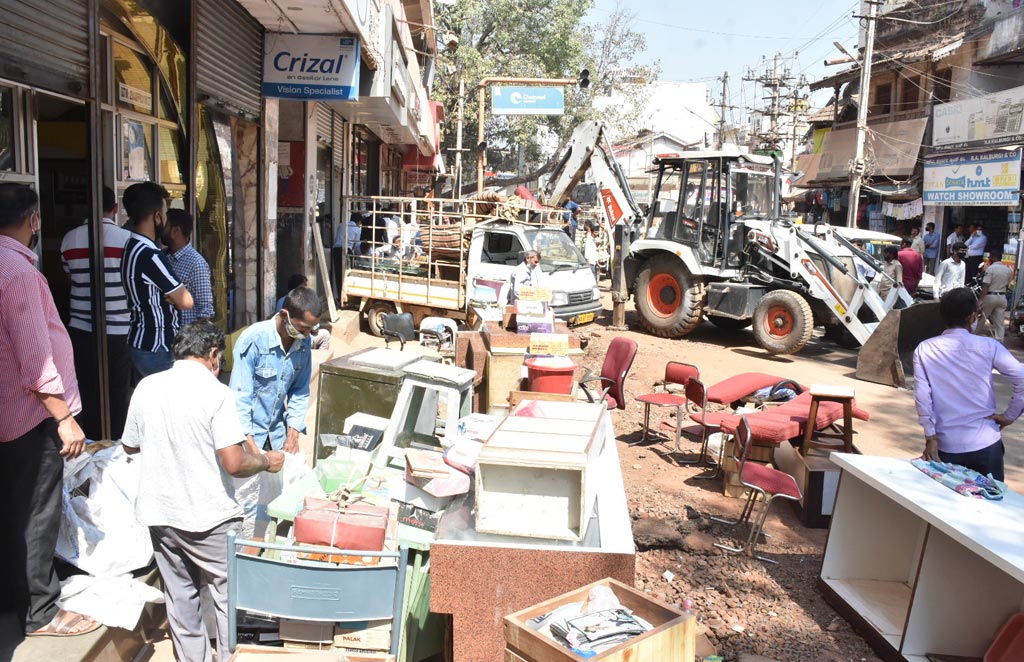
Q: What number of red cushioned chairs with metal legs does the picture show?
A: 3